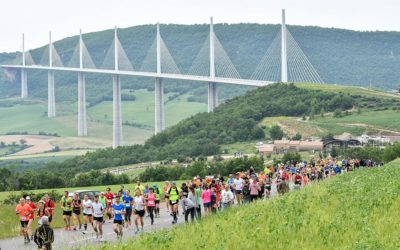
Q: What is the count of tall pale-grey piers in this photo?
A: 7